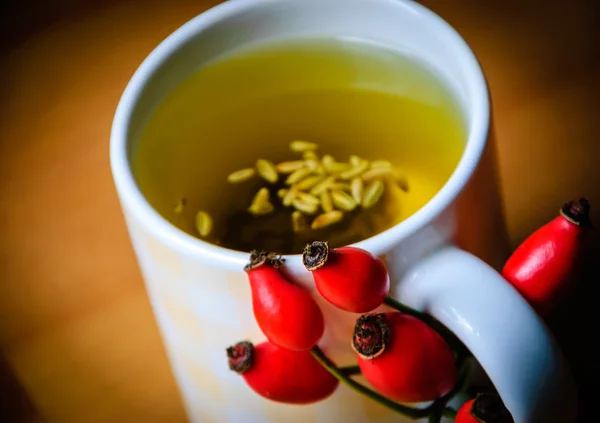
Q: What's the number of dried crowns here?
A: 6